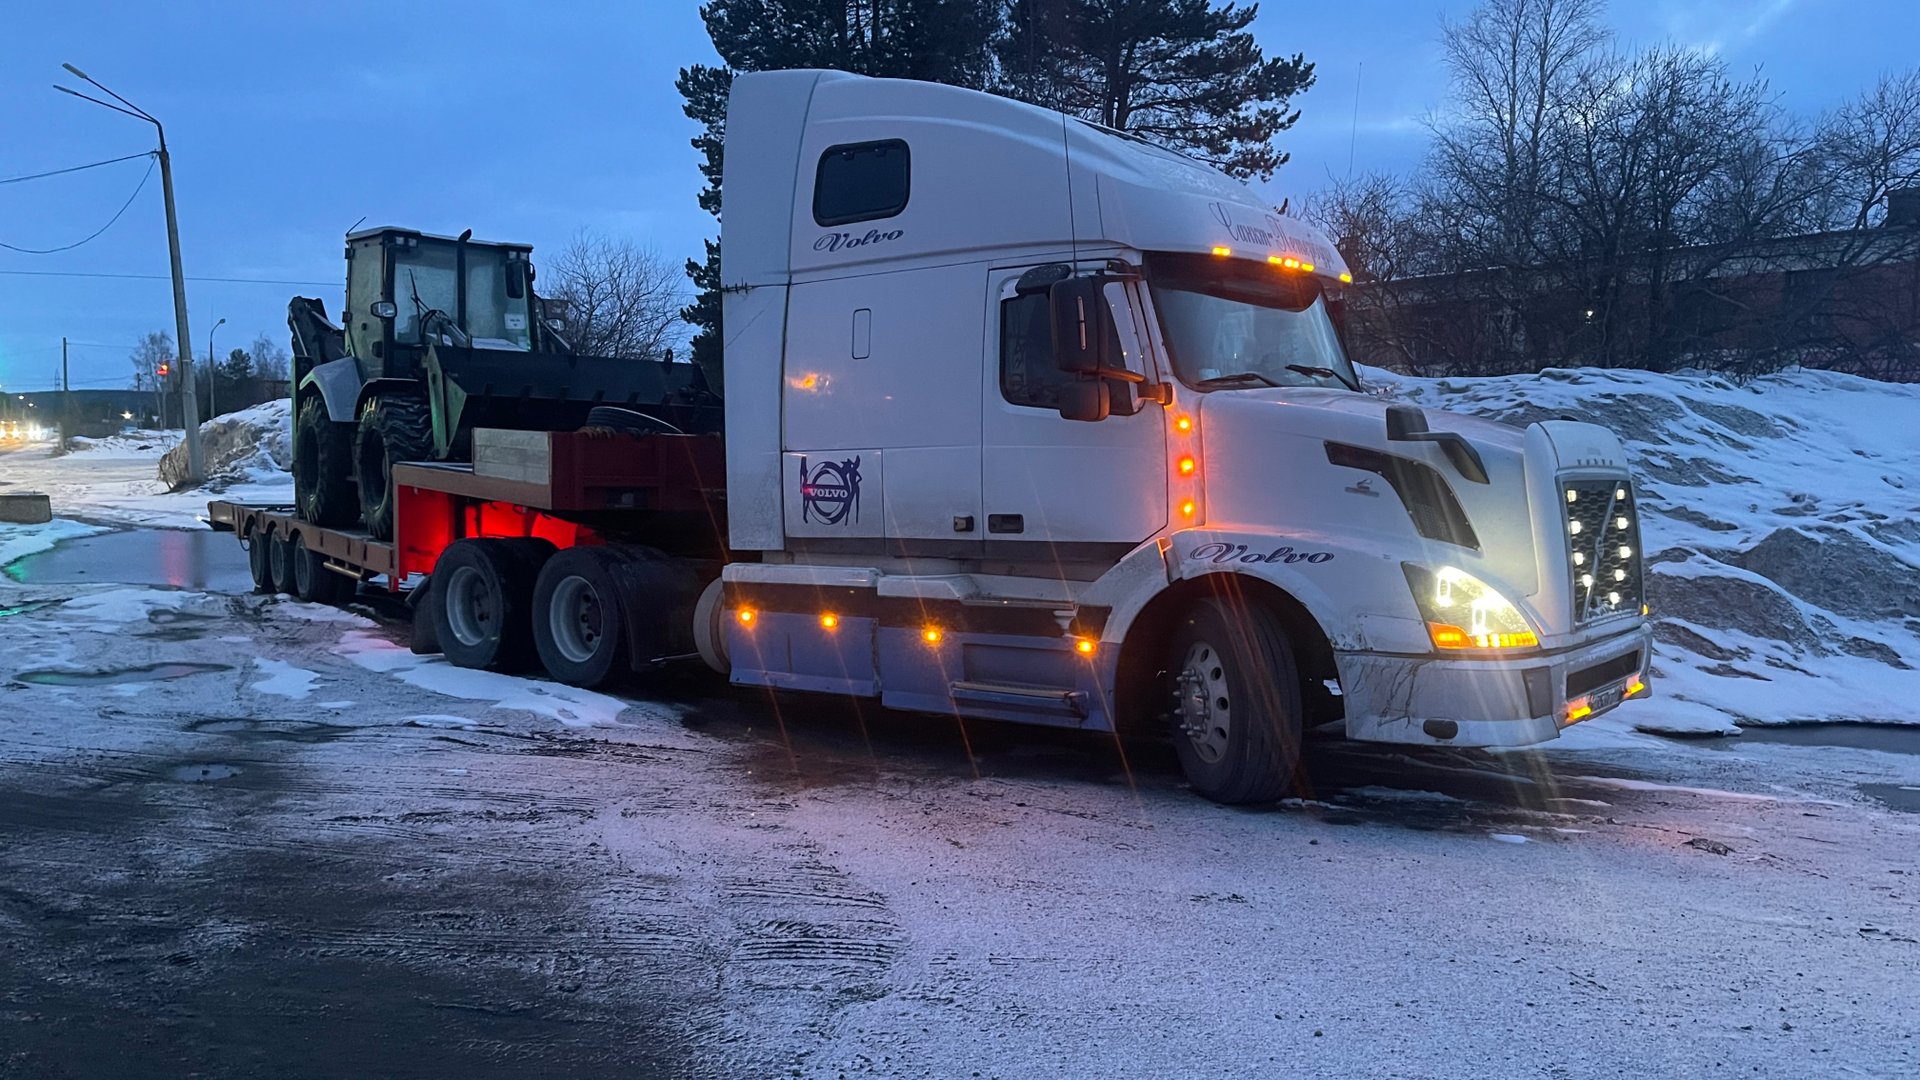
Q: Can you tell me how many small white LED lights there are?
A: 9